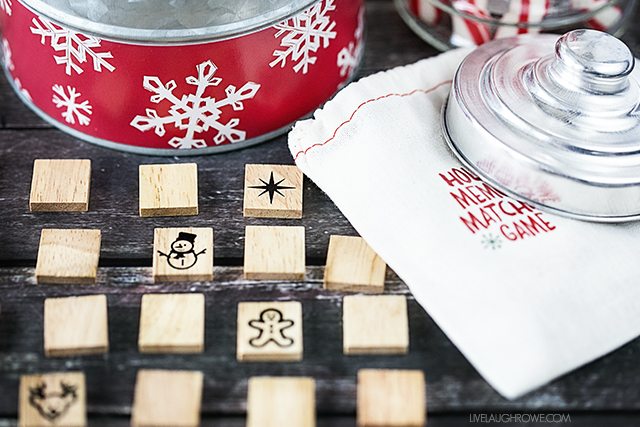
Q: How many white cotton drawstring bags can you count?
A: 1